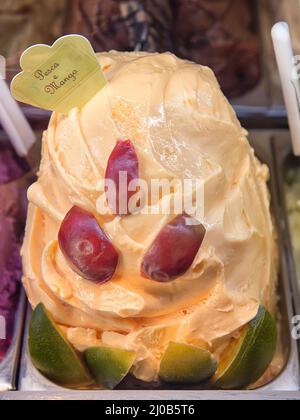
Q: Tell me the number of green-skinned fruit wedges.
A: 4